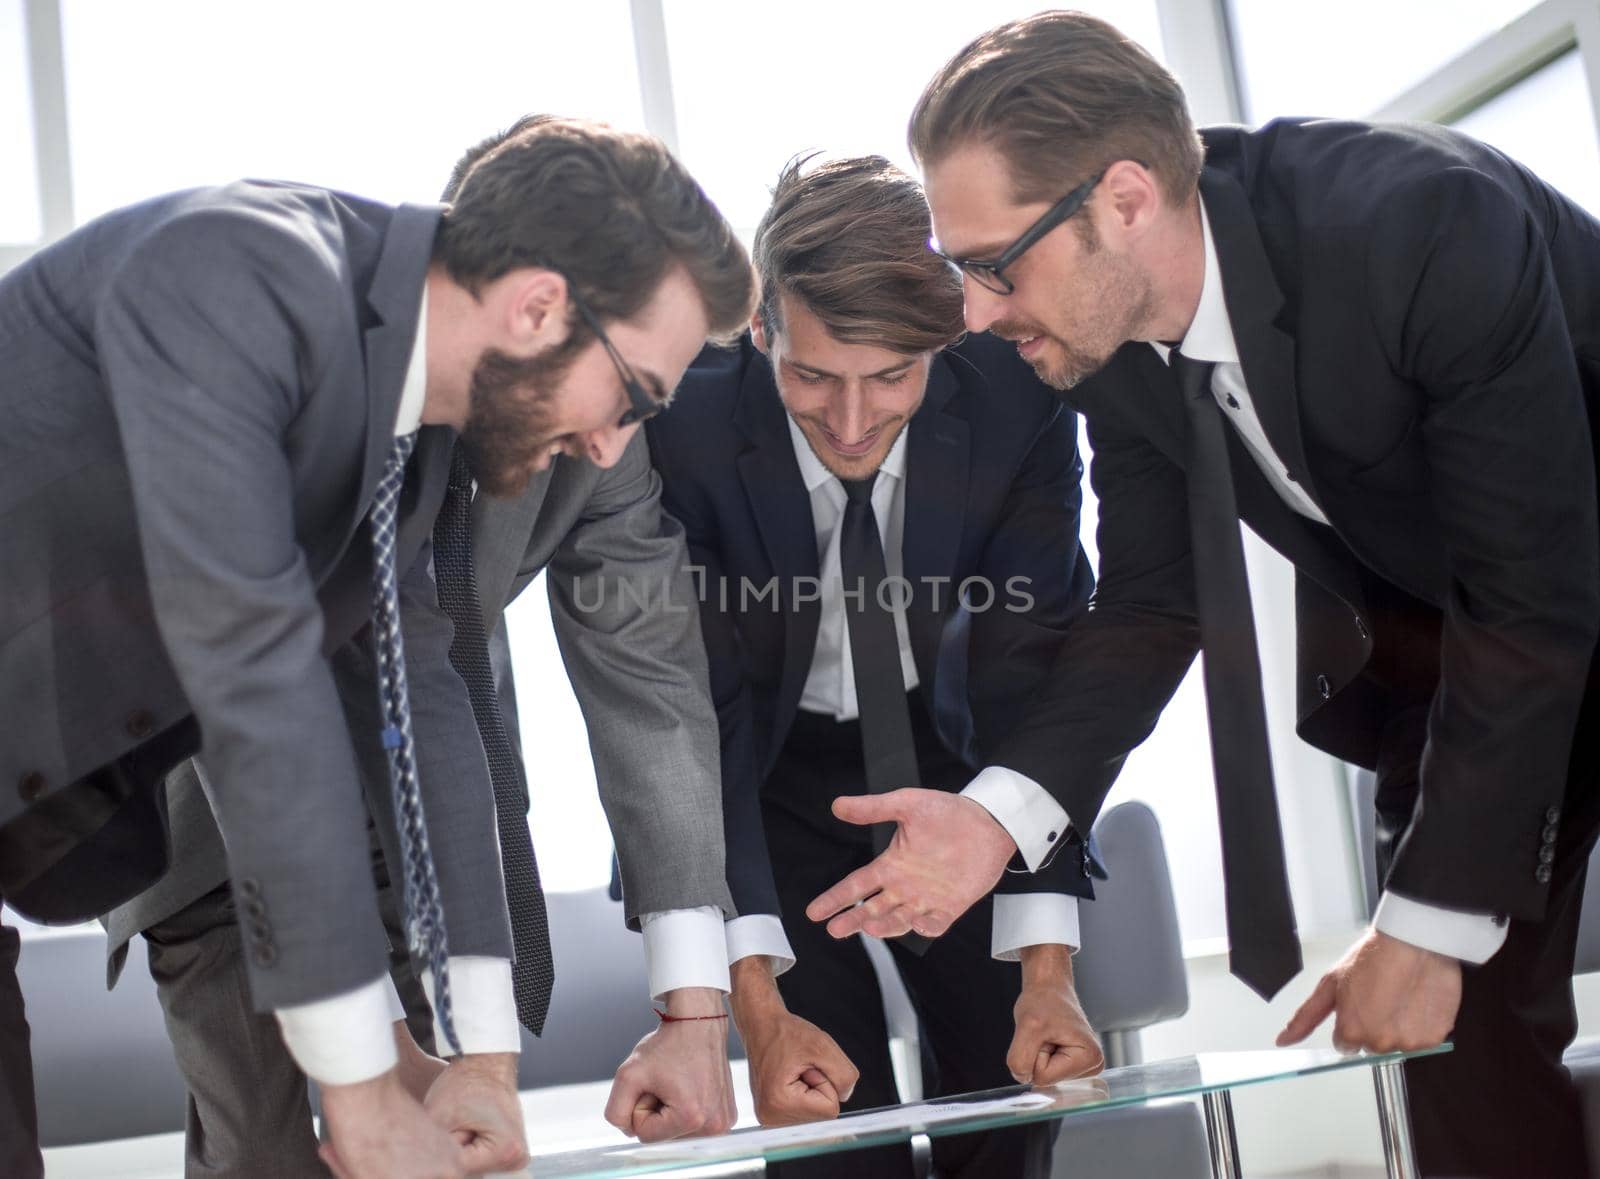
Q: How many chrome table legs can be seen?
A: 2